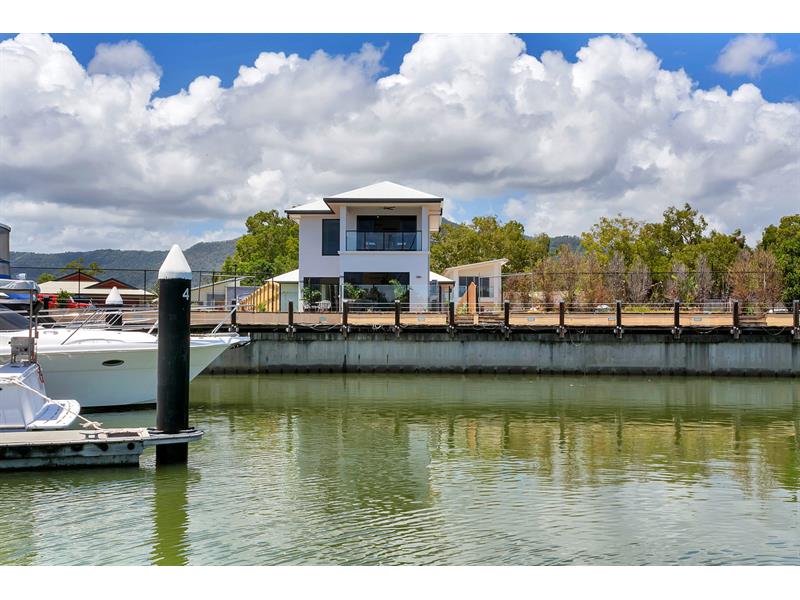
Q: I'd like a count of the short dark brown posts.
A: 11